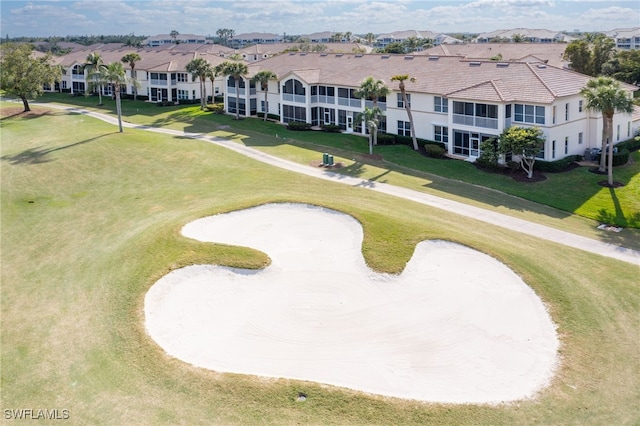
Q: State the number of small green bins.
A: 2